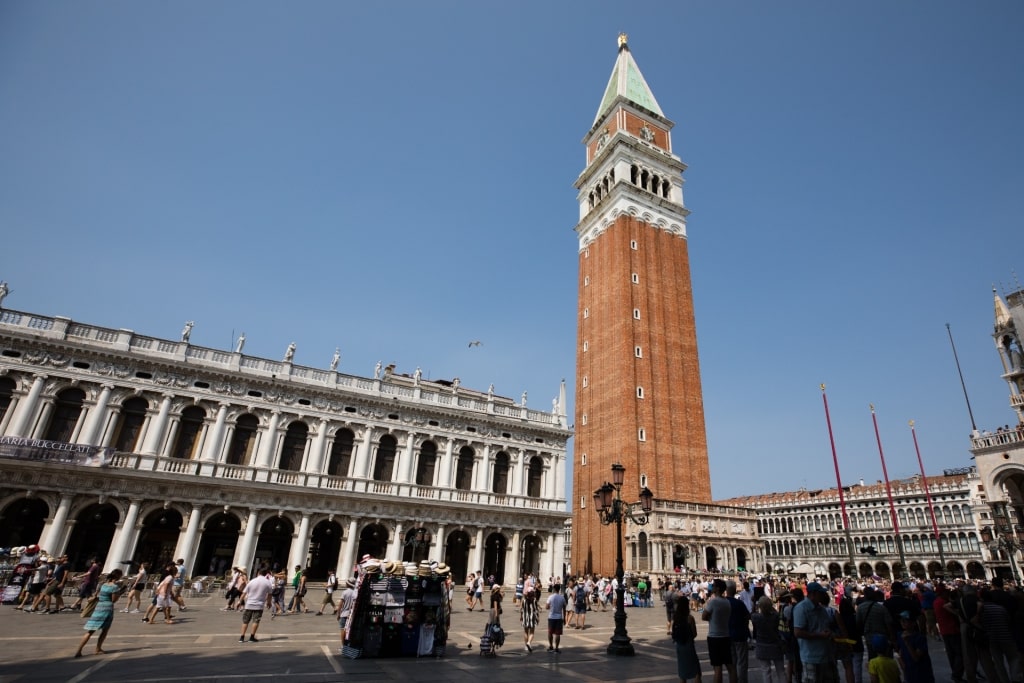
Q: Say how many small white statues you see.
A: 11